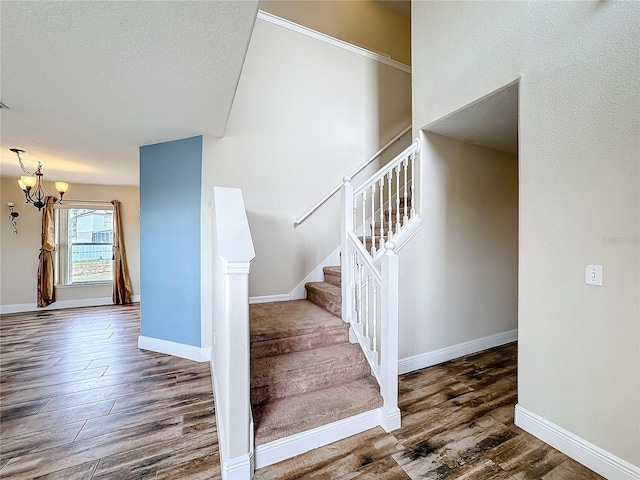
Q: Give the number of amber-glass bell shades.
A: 3